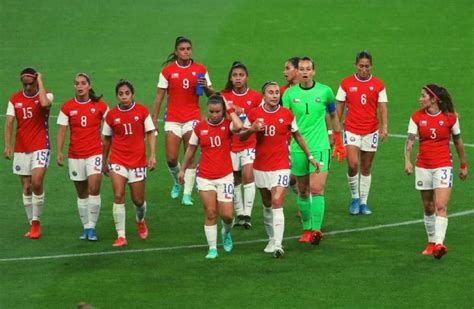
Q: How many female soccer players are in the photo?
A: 11